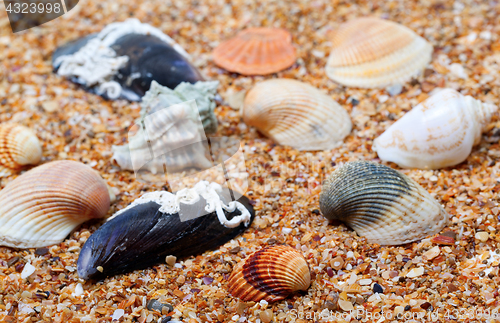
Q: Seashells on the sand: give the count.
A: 11